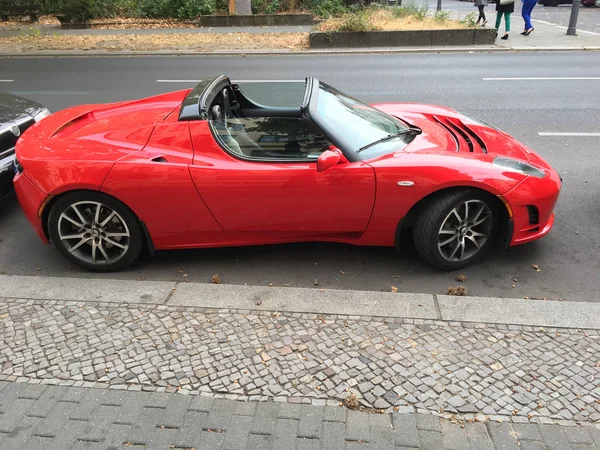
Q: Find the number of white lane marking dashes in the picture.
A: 4